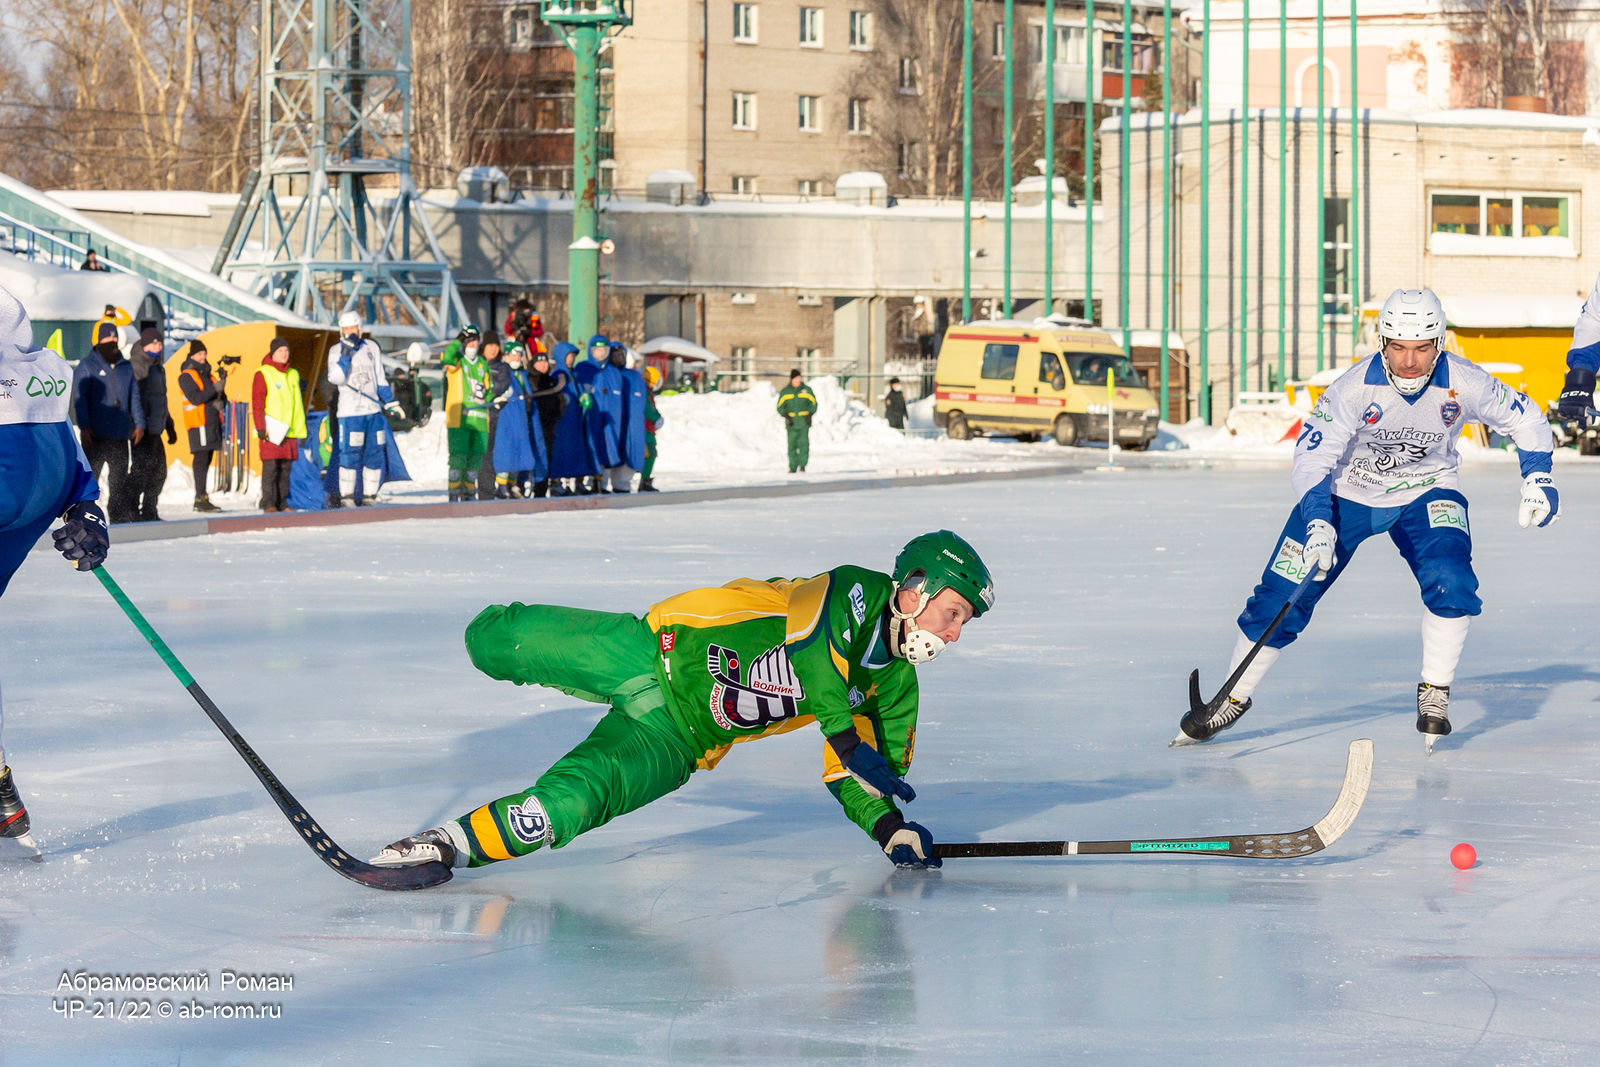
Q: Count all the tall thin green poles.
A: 11